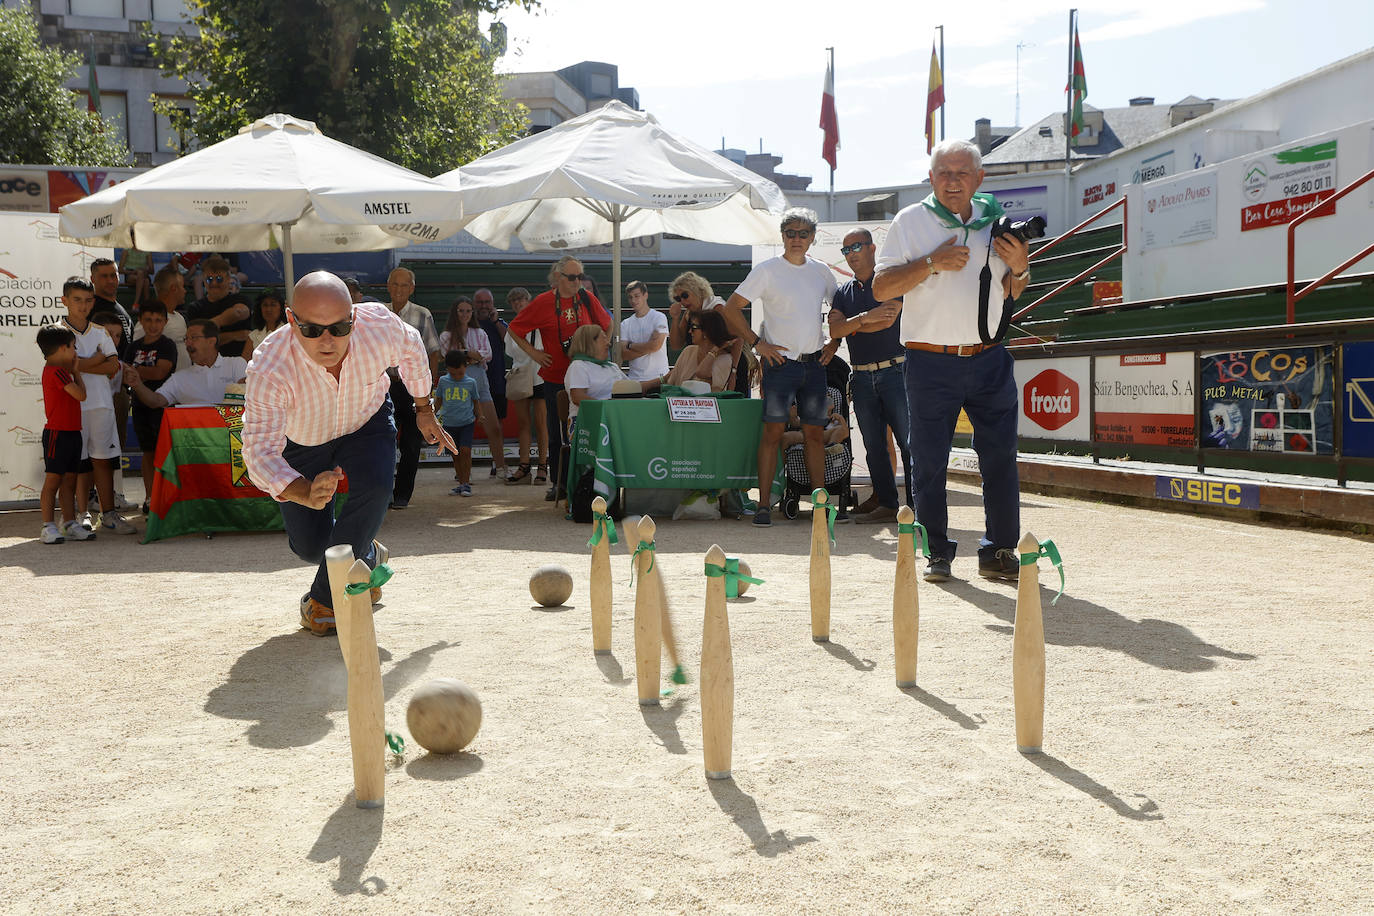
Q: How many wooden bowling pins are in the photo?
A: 9